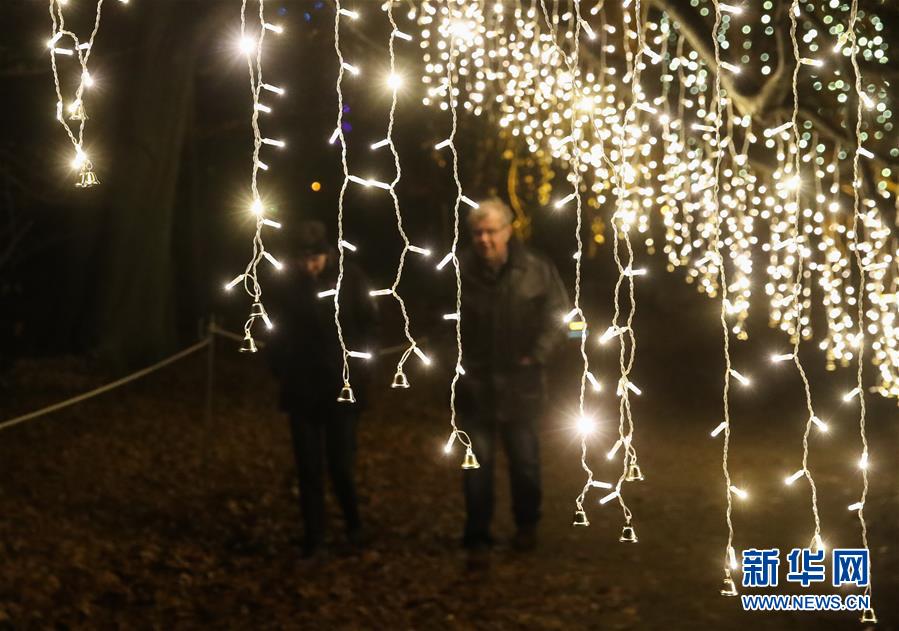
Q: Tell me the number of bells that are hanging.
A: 12